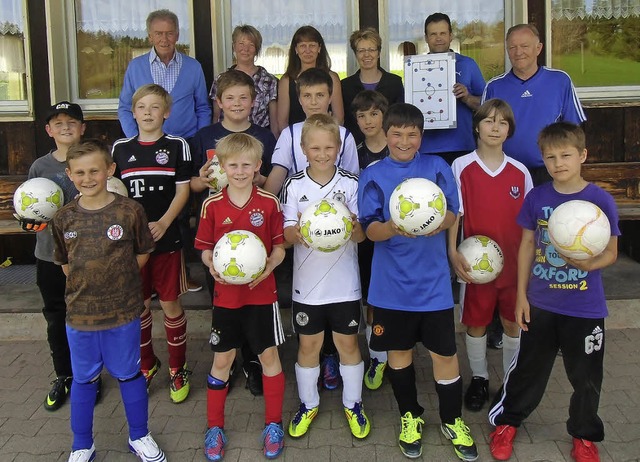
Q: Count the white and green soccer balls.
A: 6